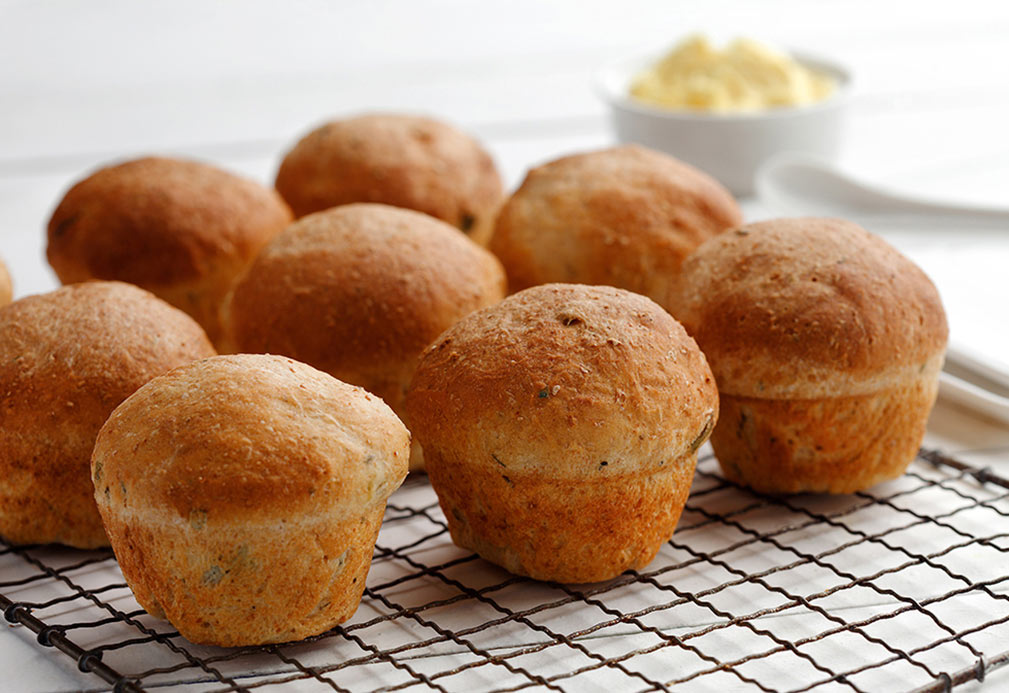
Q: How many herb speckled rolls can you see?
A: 8